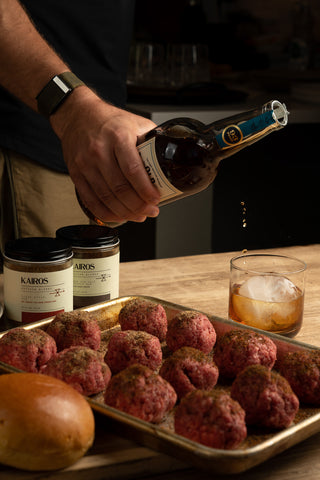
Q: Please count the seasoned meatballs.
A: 12